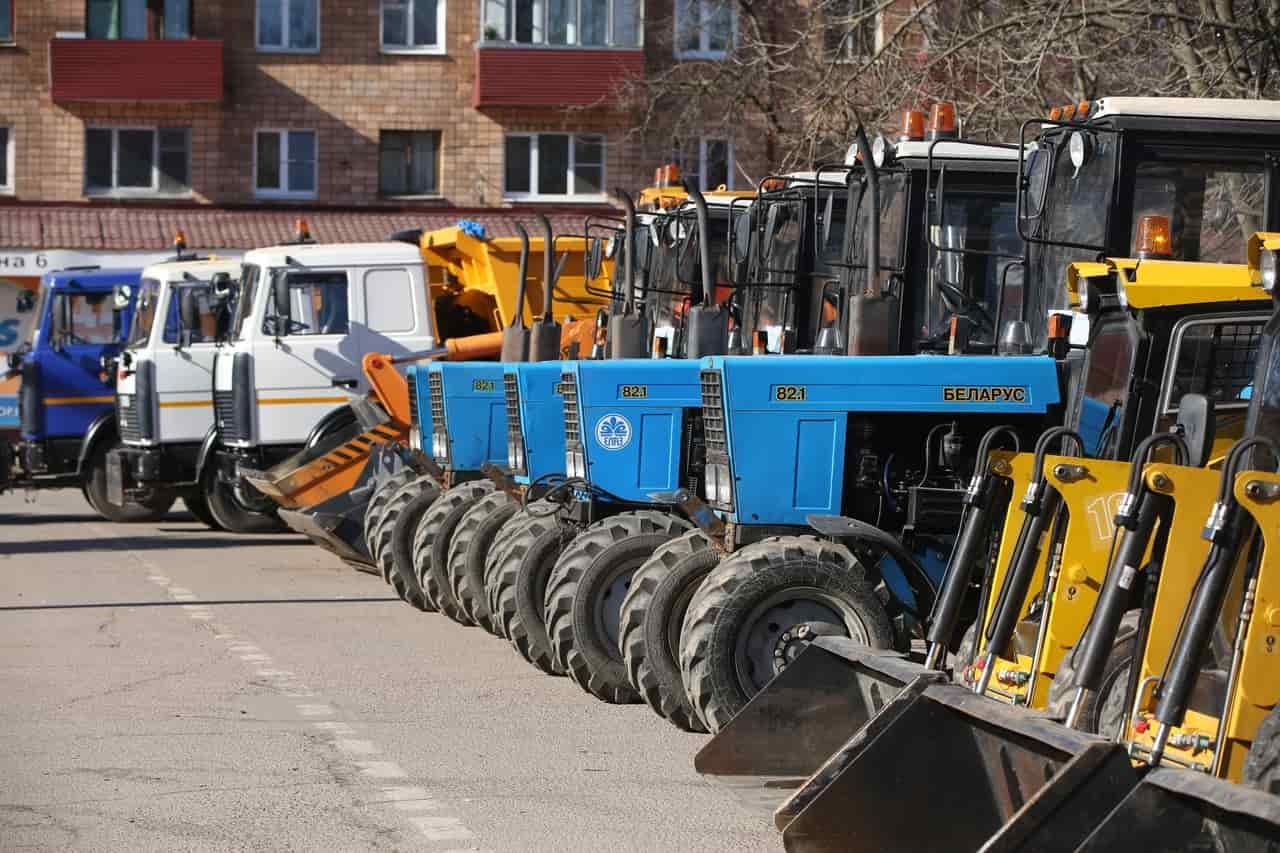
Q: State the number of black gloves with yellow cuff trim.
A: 0